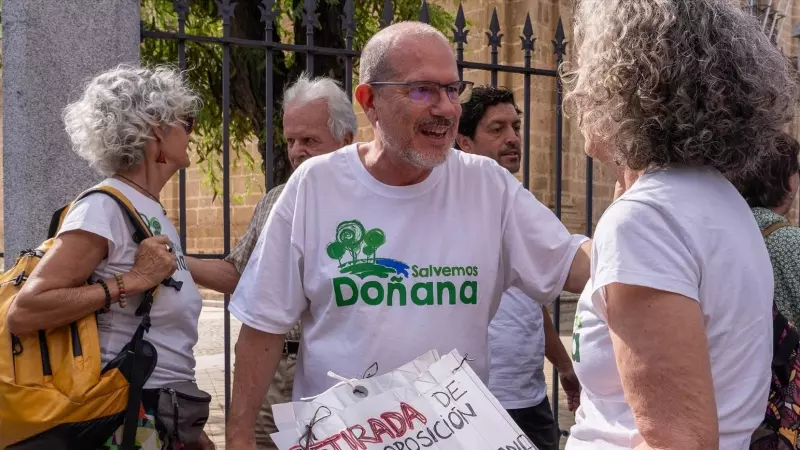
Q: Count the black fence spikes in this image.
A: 11